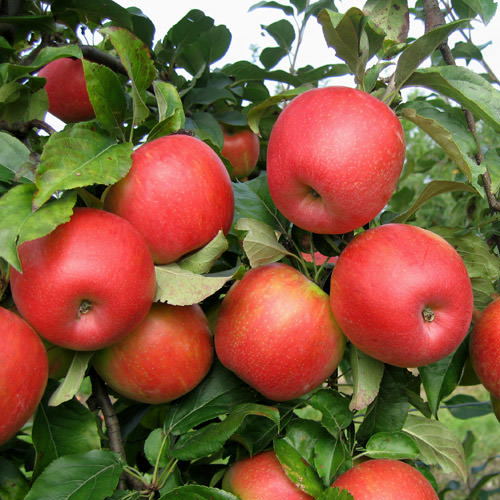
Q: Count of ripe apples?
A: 12